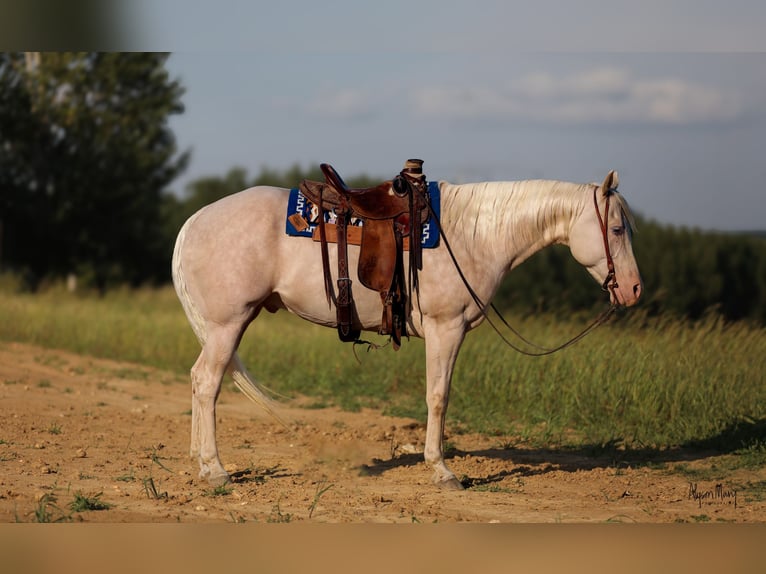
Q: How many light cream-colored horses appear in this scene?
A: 1